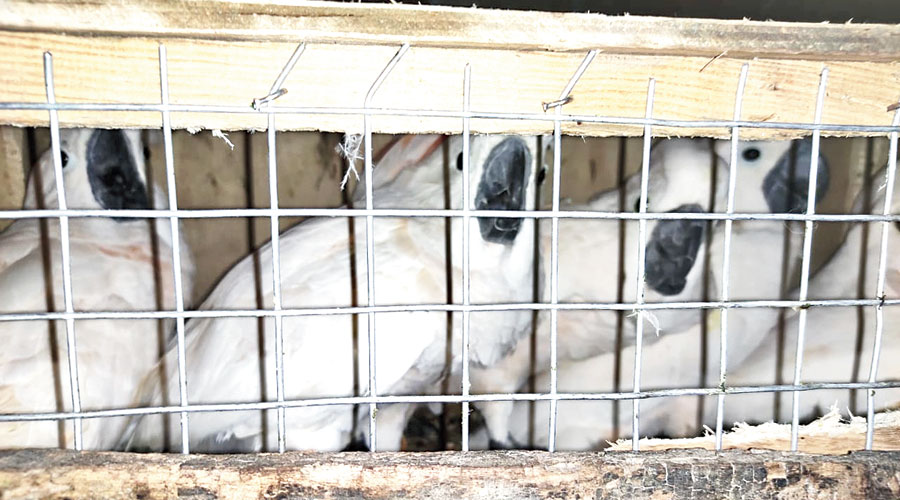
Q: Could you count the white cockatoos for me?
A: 5